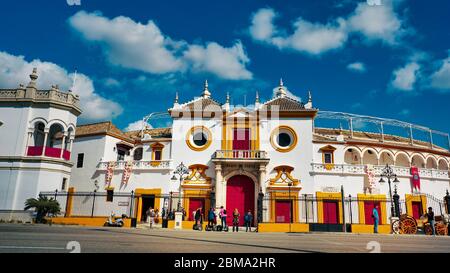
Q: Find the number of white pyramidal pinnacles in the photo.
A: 6